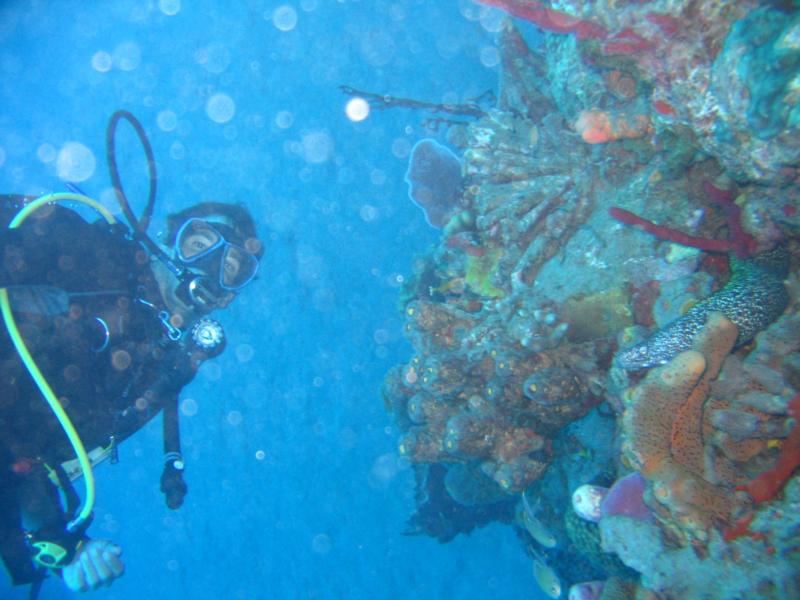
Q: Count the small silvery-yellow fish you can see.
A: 2